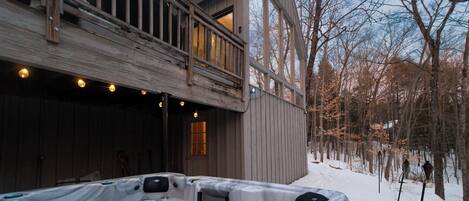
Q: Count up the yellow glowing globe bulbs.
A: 7